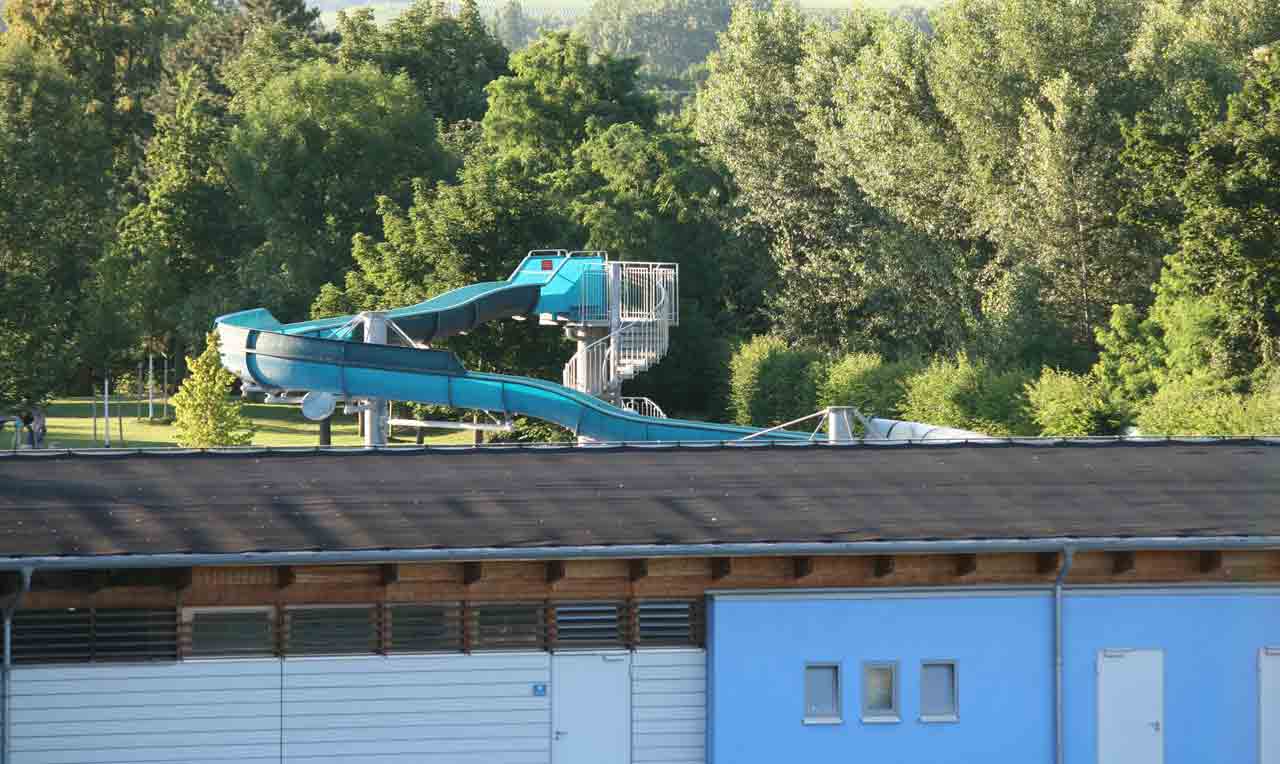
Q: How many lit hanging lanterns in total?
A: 0